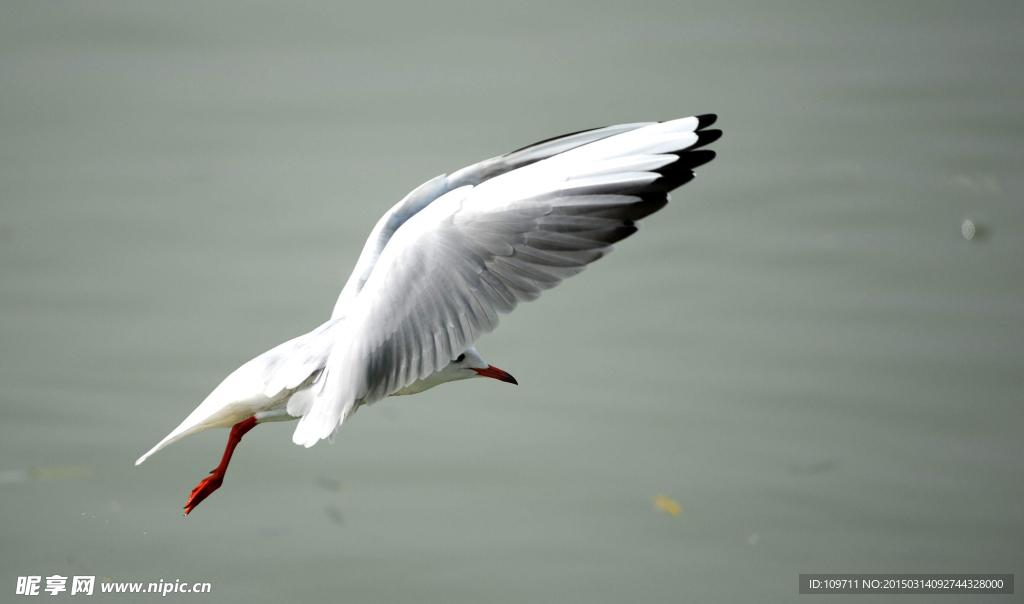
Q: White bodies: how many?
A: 1